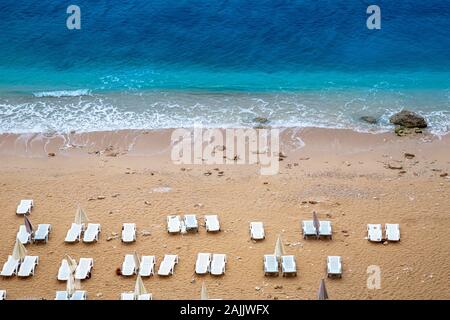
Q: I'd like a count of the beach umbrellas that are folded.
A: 11